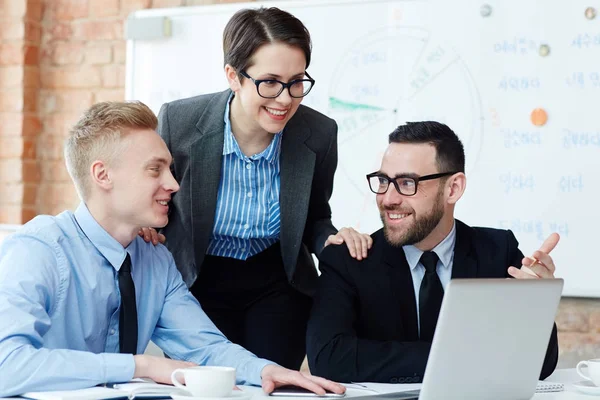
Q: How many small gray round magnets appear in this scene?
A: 3